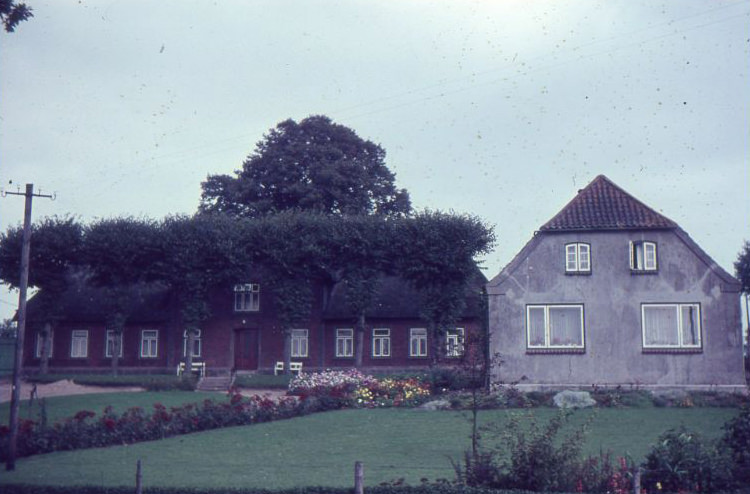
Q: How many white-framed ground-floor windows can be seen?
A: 12